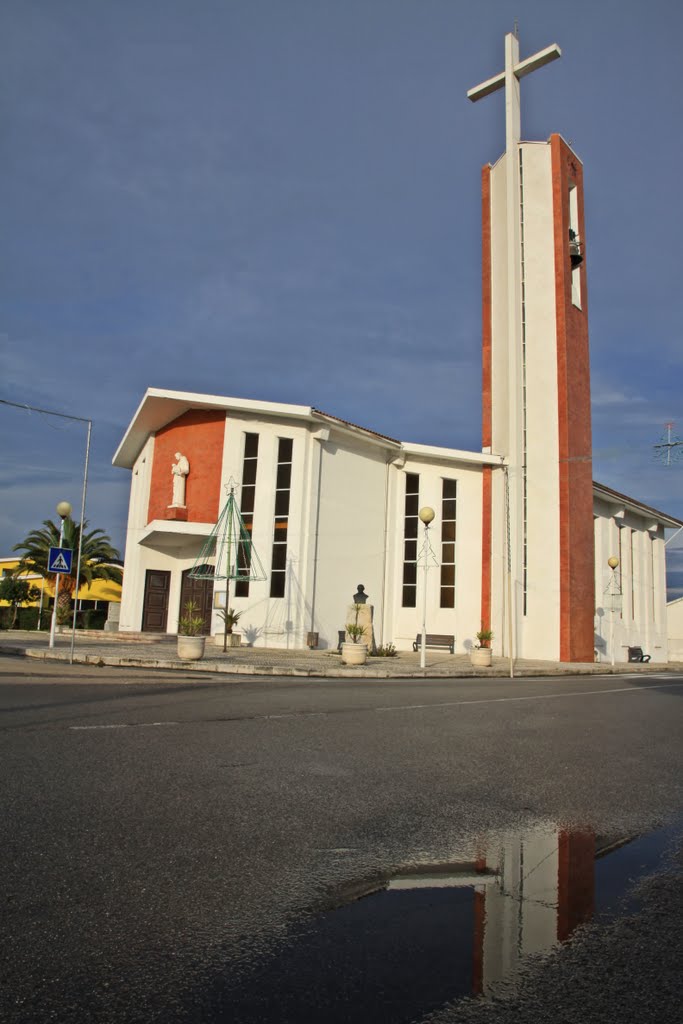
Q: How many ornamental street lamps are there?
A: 3